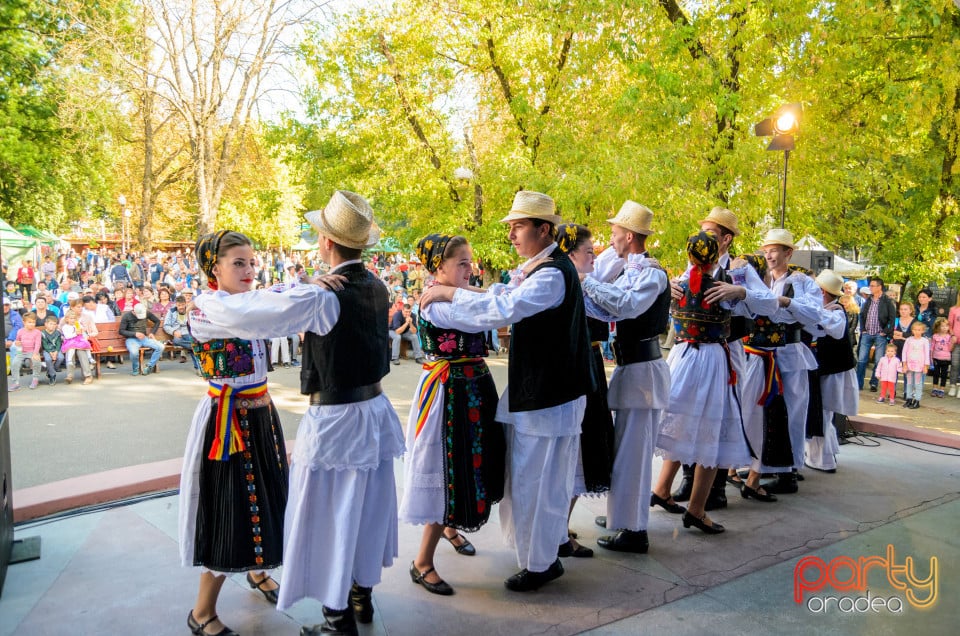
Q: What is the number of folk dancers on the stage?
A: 12